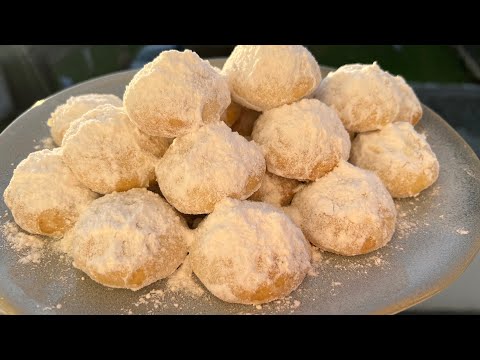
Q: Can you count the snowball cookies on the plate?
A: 15